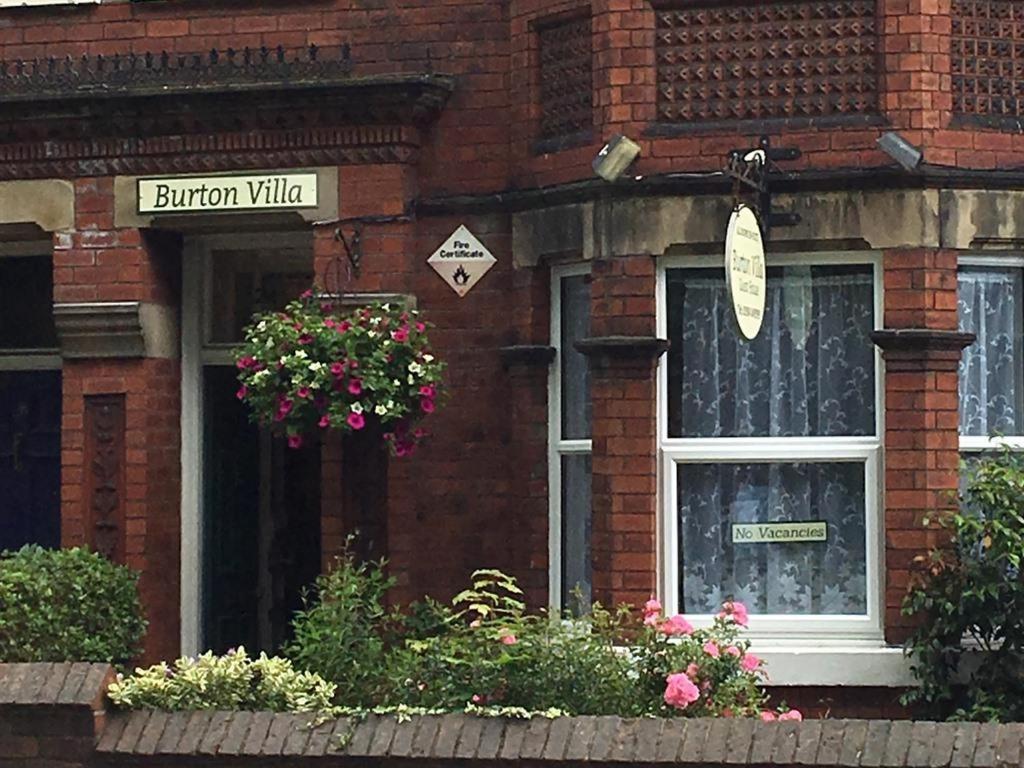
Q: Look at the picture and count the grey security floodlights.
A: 2